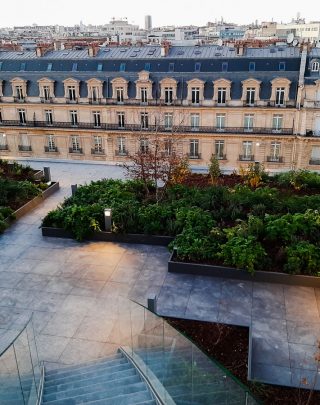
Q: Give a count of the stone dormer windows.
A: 11